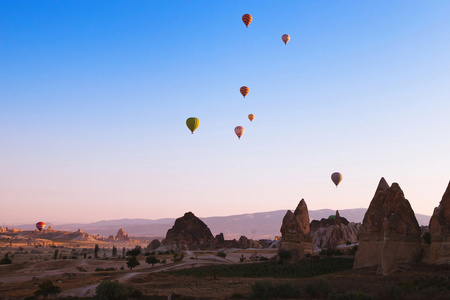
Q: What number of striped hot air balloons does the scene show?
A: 2